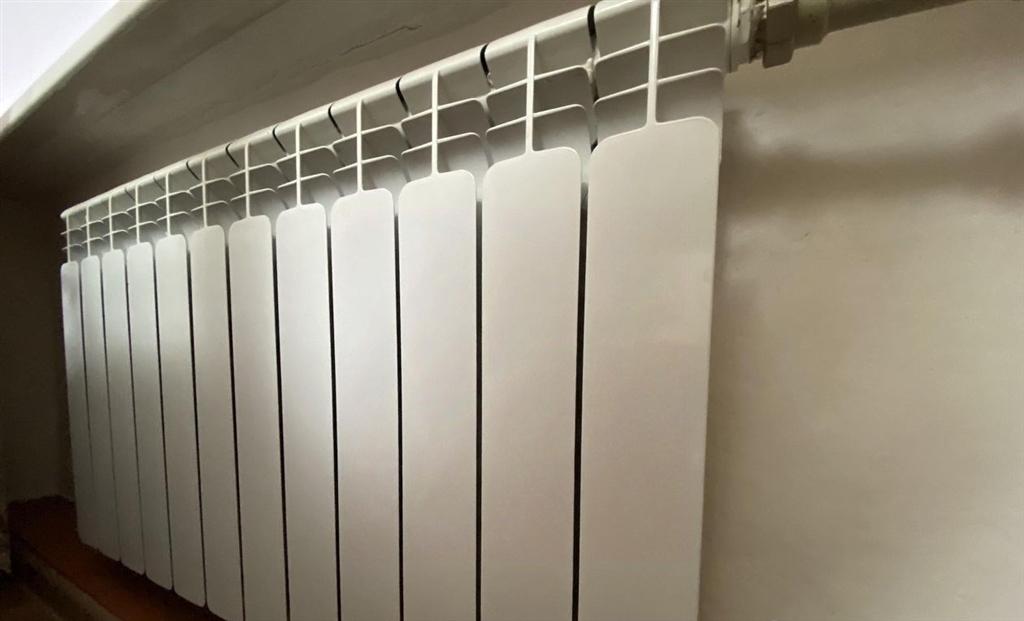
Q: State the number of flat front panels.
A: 12